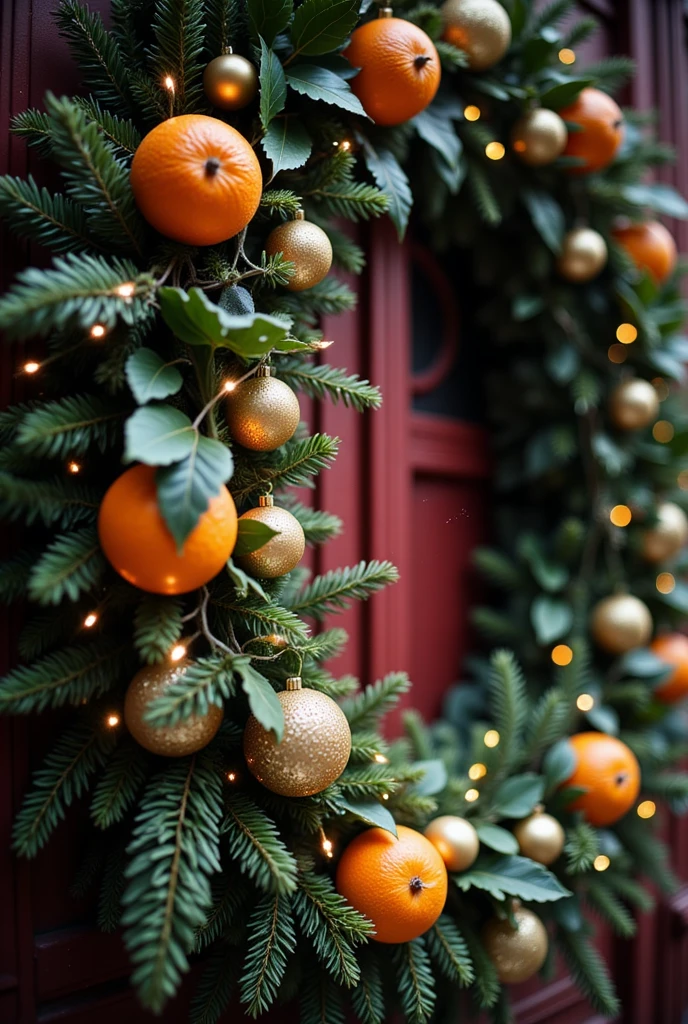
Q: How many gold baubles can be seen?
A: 15